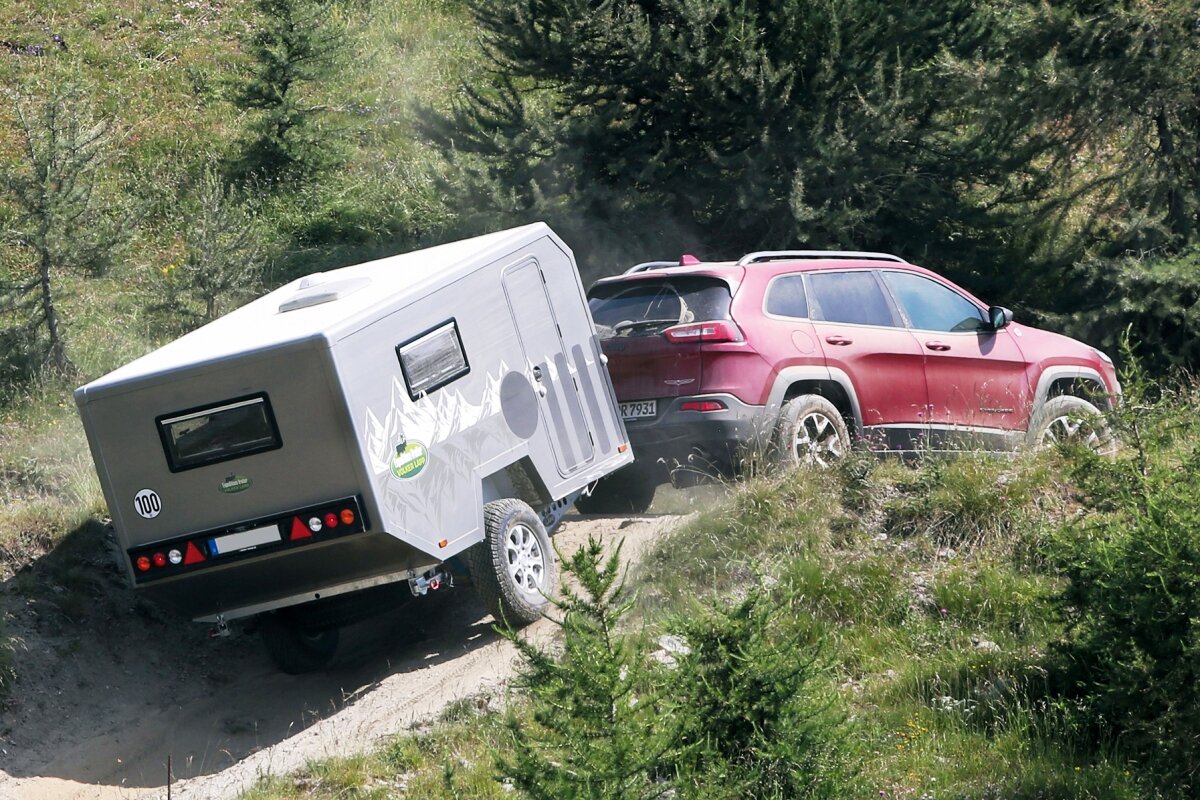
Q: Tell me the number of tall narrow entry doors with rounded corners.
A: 1